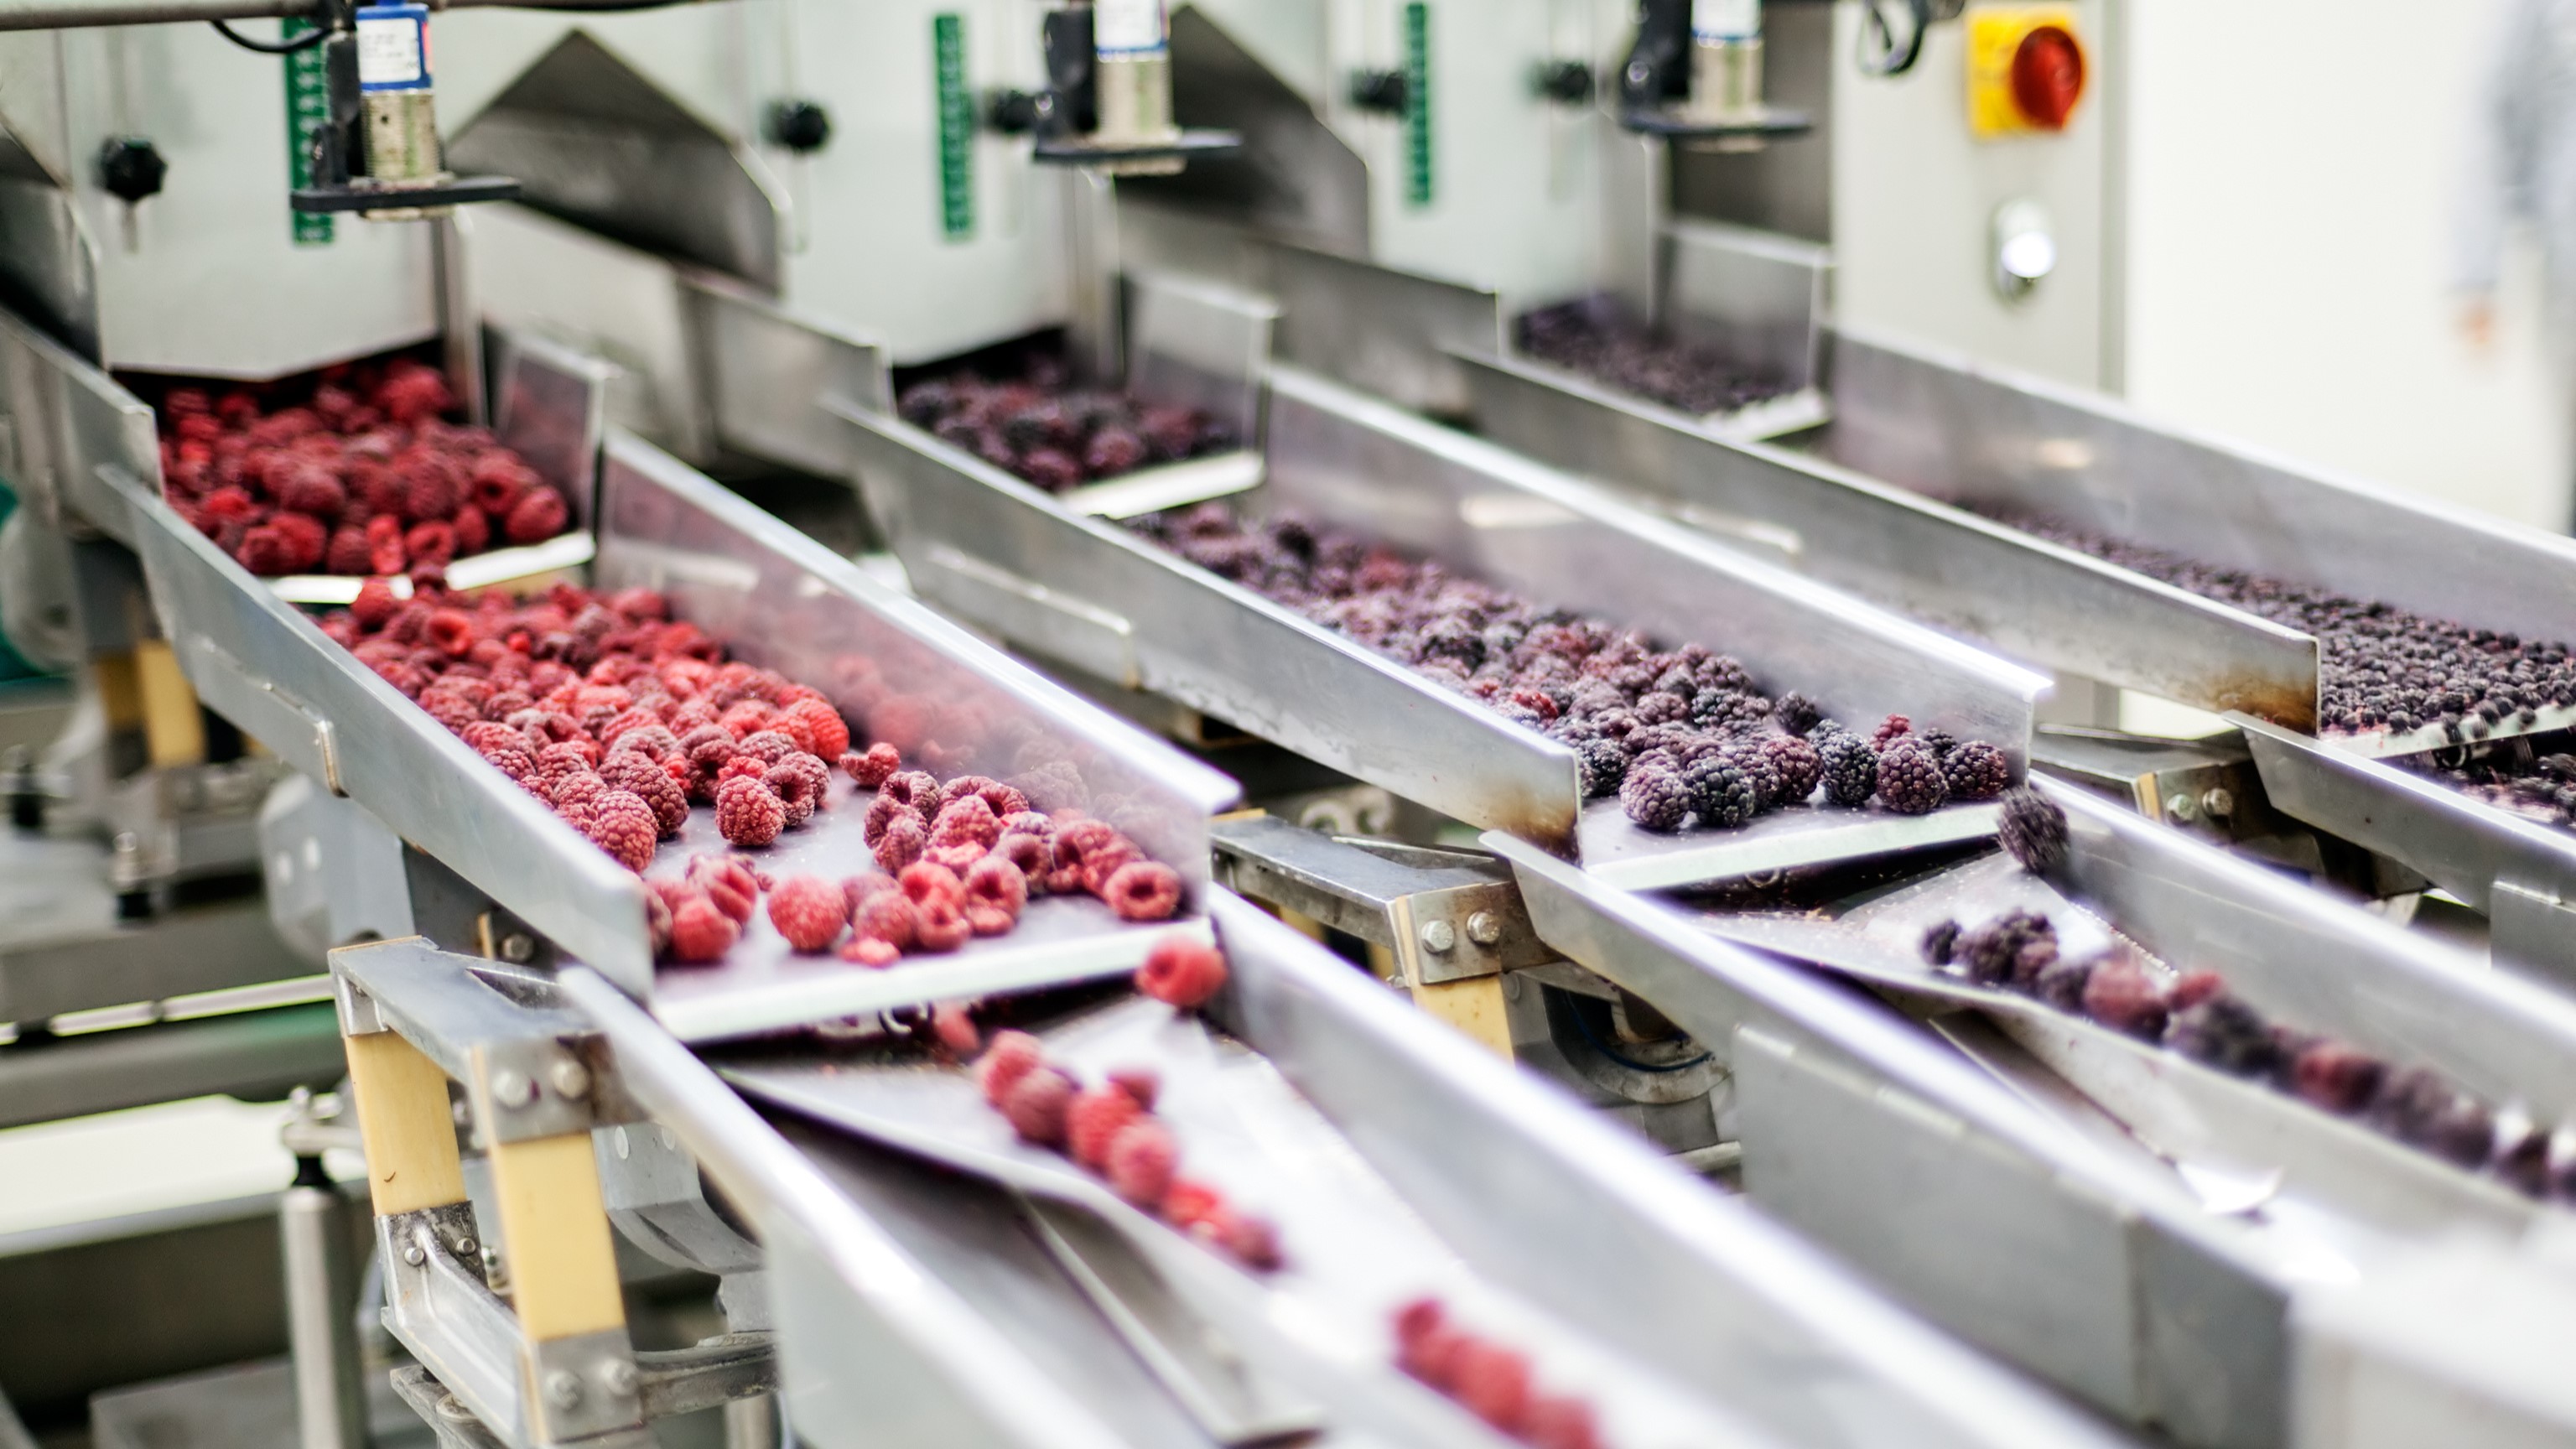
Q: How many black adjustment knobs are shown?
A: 5